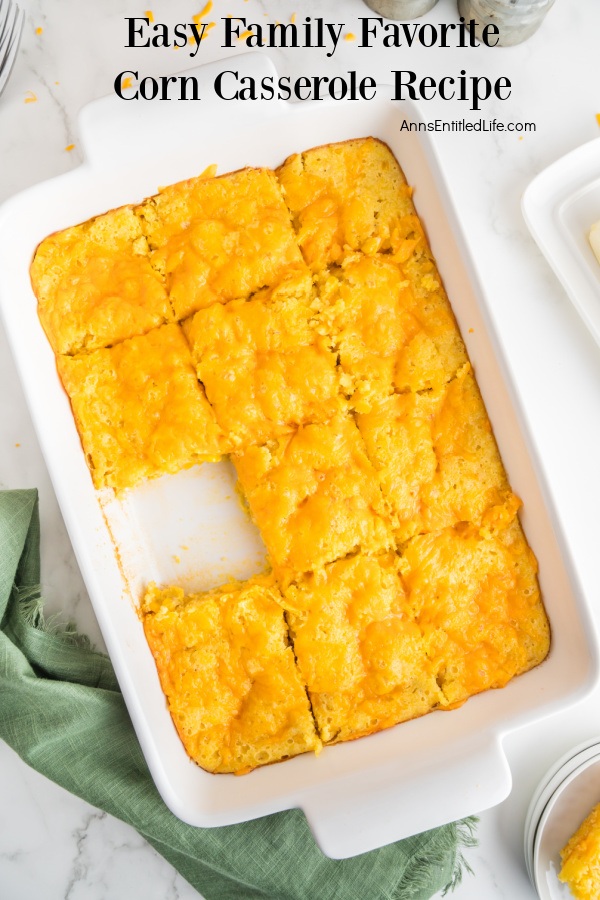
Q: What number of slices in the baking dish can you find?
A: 11